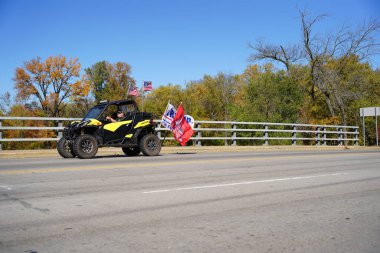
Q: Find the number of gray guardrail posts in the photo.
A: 11